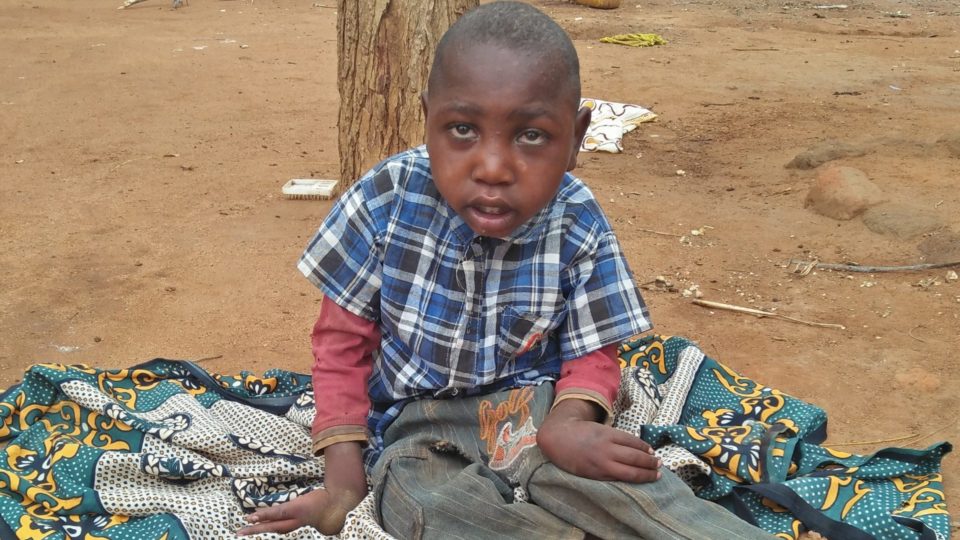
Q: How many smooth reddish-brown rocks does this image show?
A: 1